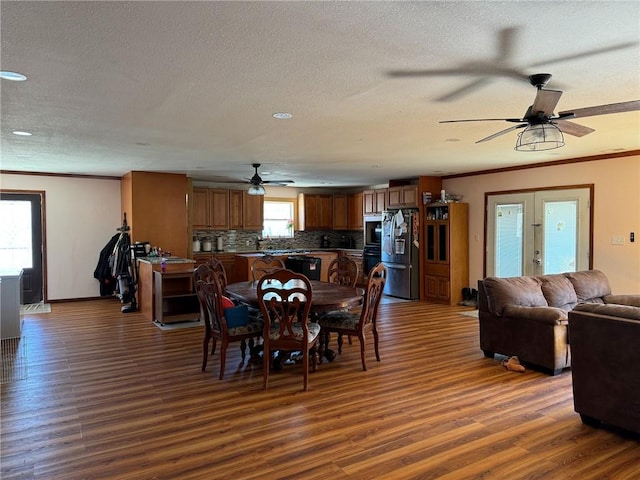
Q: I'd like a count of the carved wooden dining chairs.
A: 6